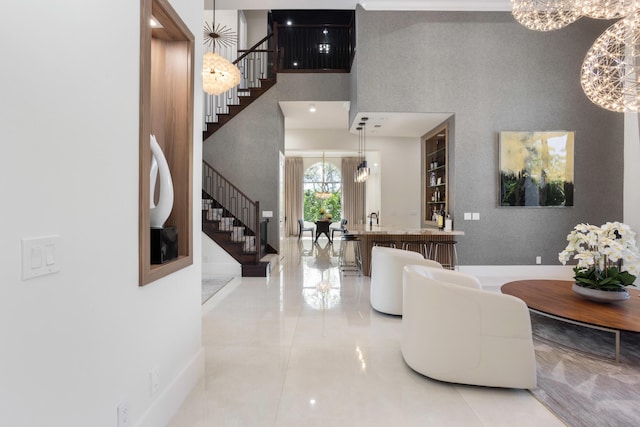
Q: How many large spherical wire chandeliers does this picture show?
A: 3